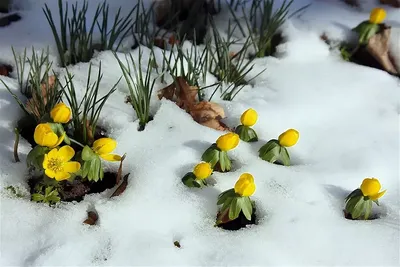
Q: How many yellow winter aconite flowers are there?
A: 11